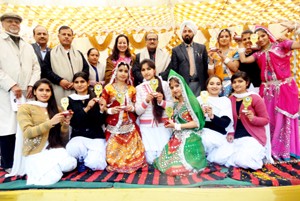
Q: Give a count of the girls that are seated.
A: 7